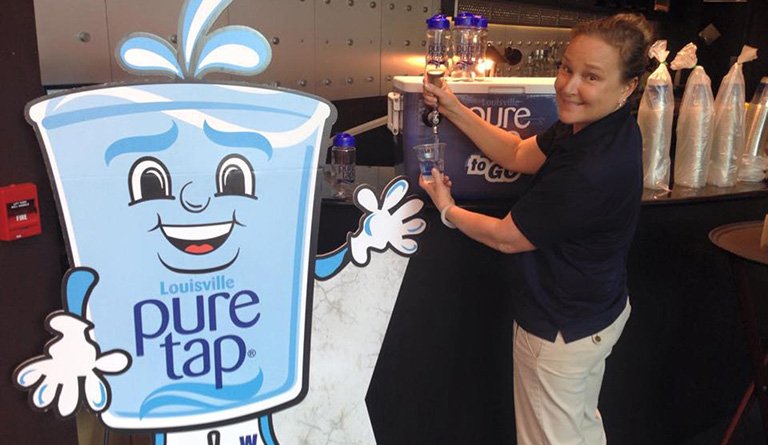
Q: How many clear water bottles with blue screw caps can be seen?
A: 4